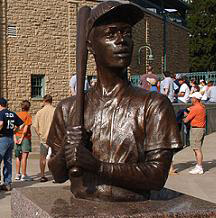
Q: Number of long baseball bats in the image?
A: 1